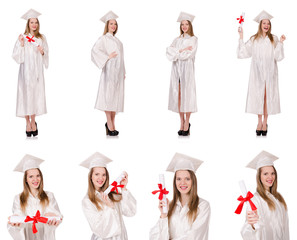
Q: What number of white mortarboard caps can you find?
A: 8